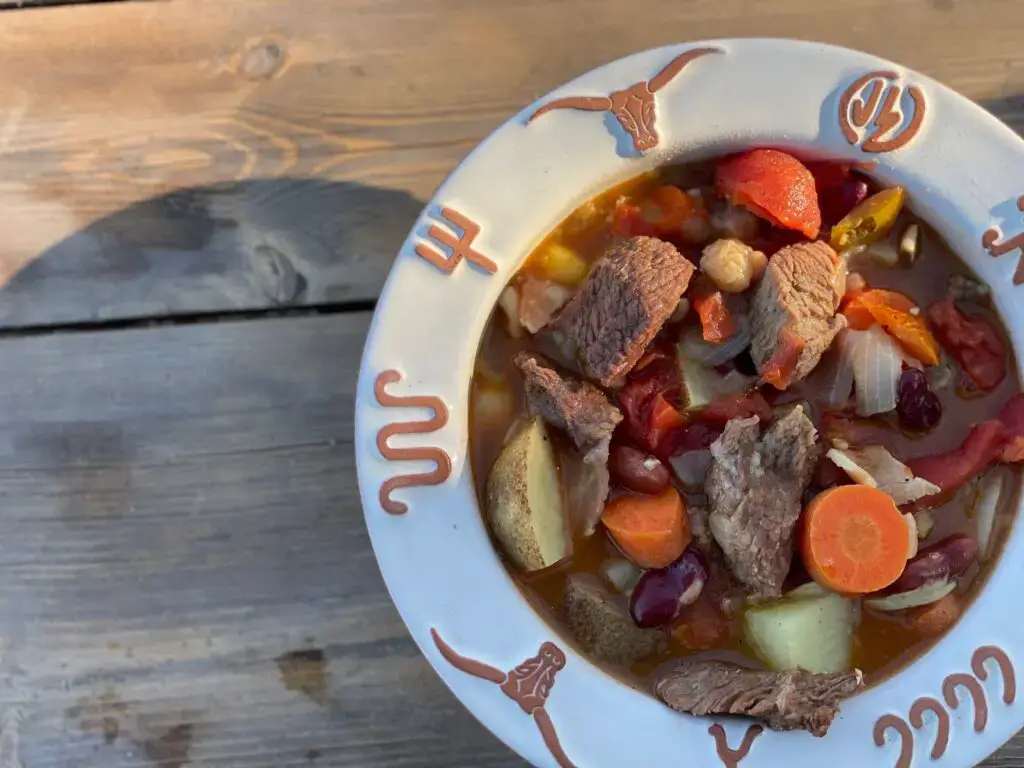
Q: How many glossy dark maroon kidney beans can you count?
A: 5